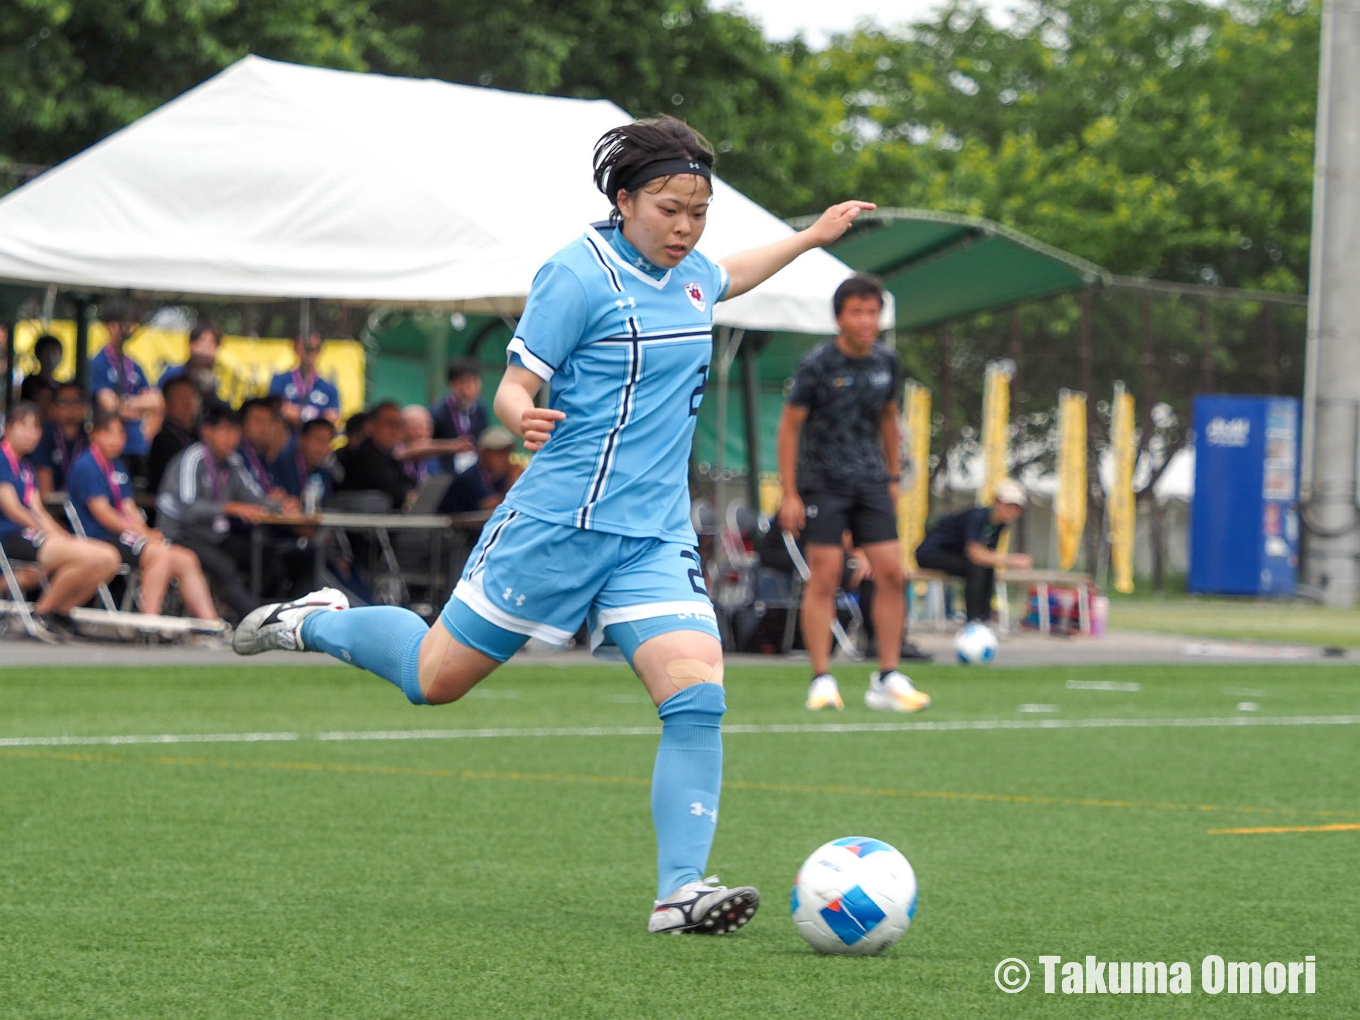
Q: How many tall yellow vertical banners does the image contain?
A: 4